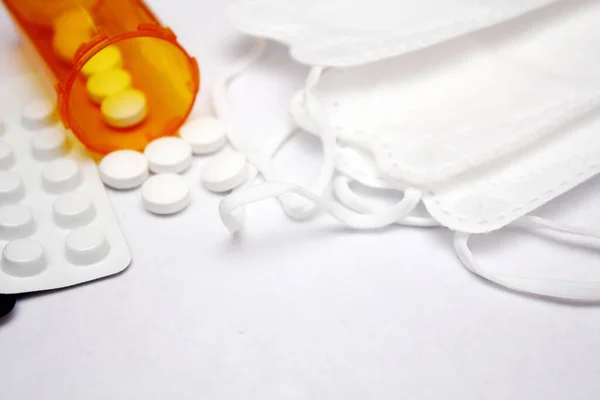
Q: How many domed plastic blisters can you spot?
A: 10